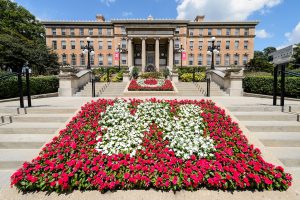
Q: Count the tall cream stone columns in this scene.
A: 4